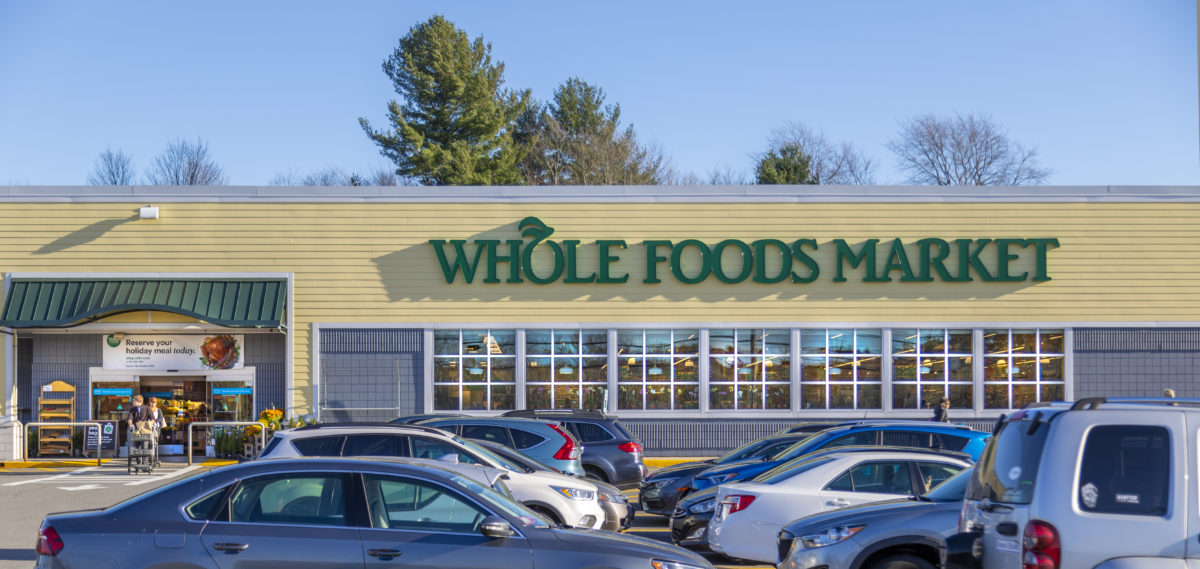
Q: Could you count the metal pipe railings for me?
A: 2